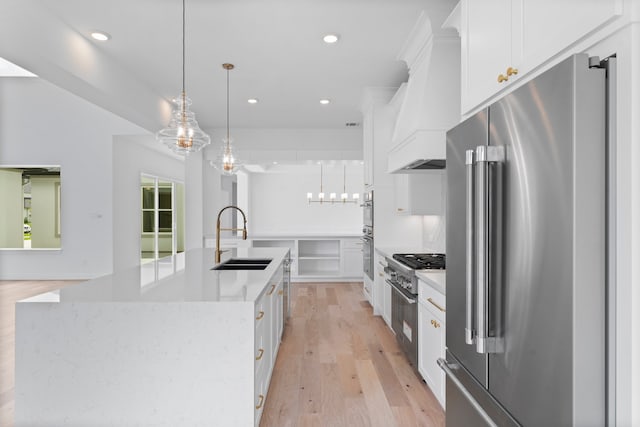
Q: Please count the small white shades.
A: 5